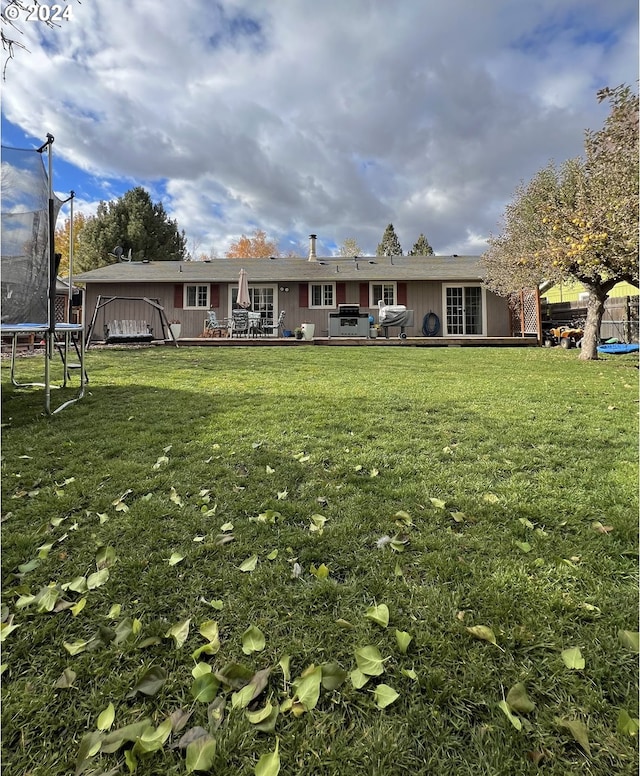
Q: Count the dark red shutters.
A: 6